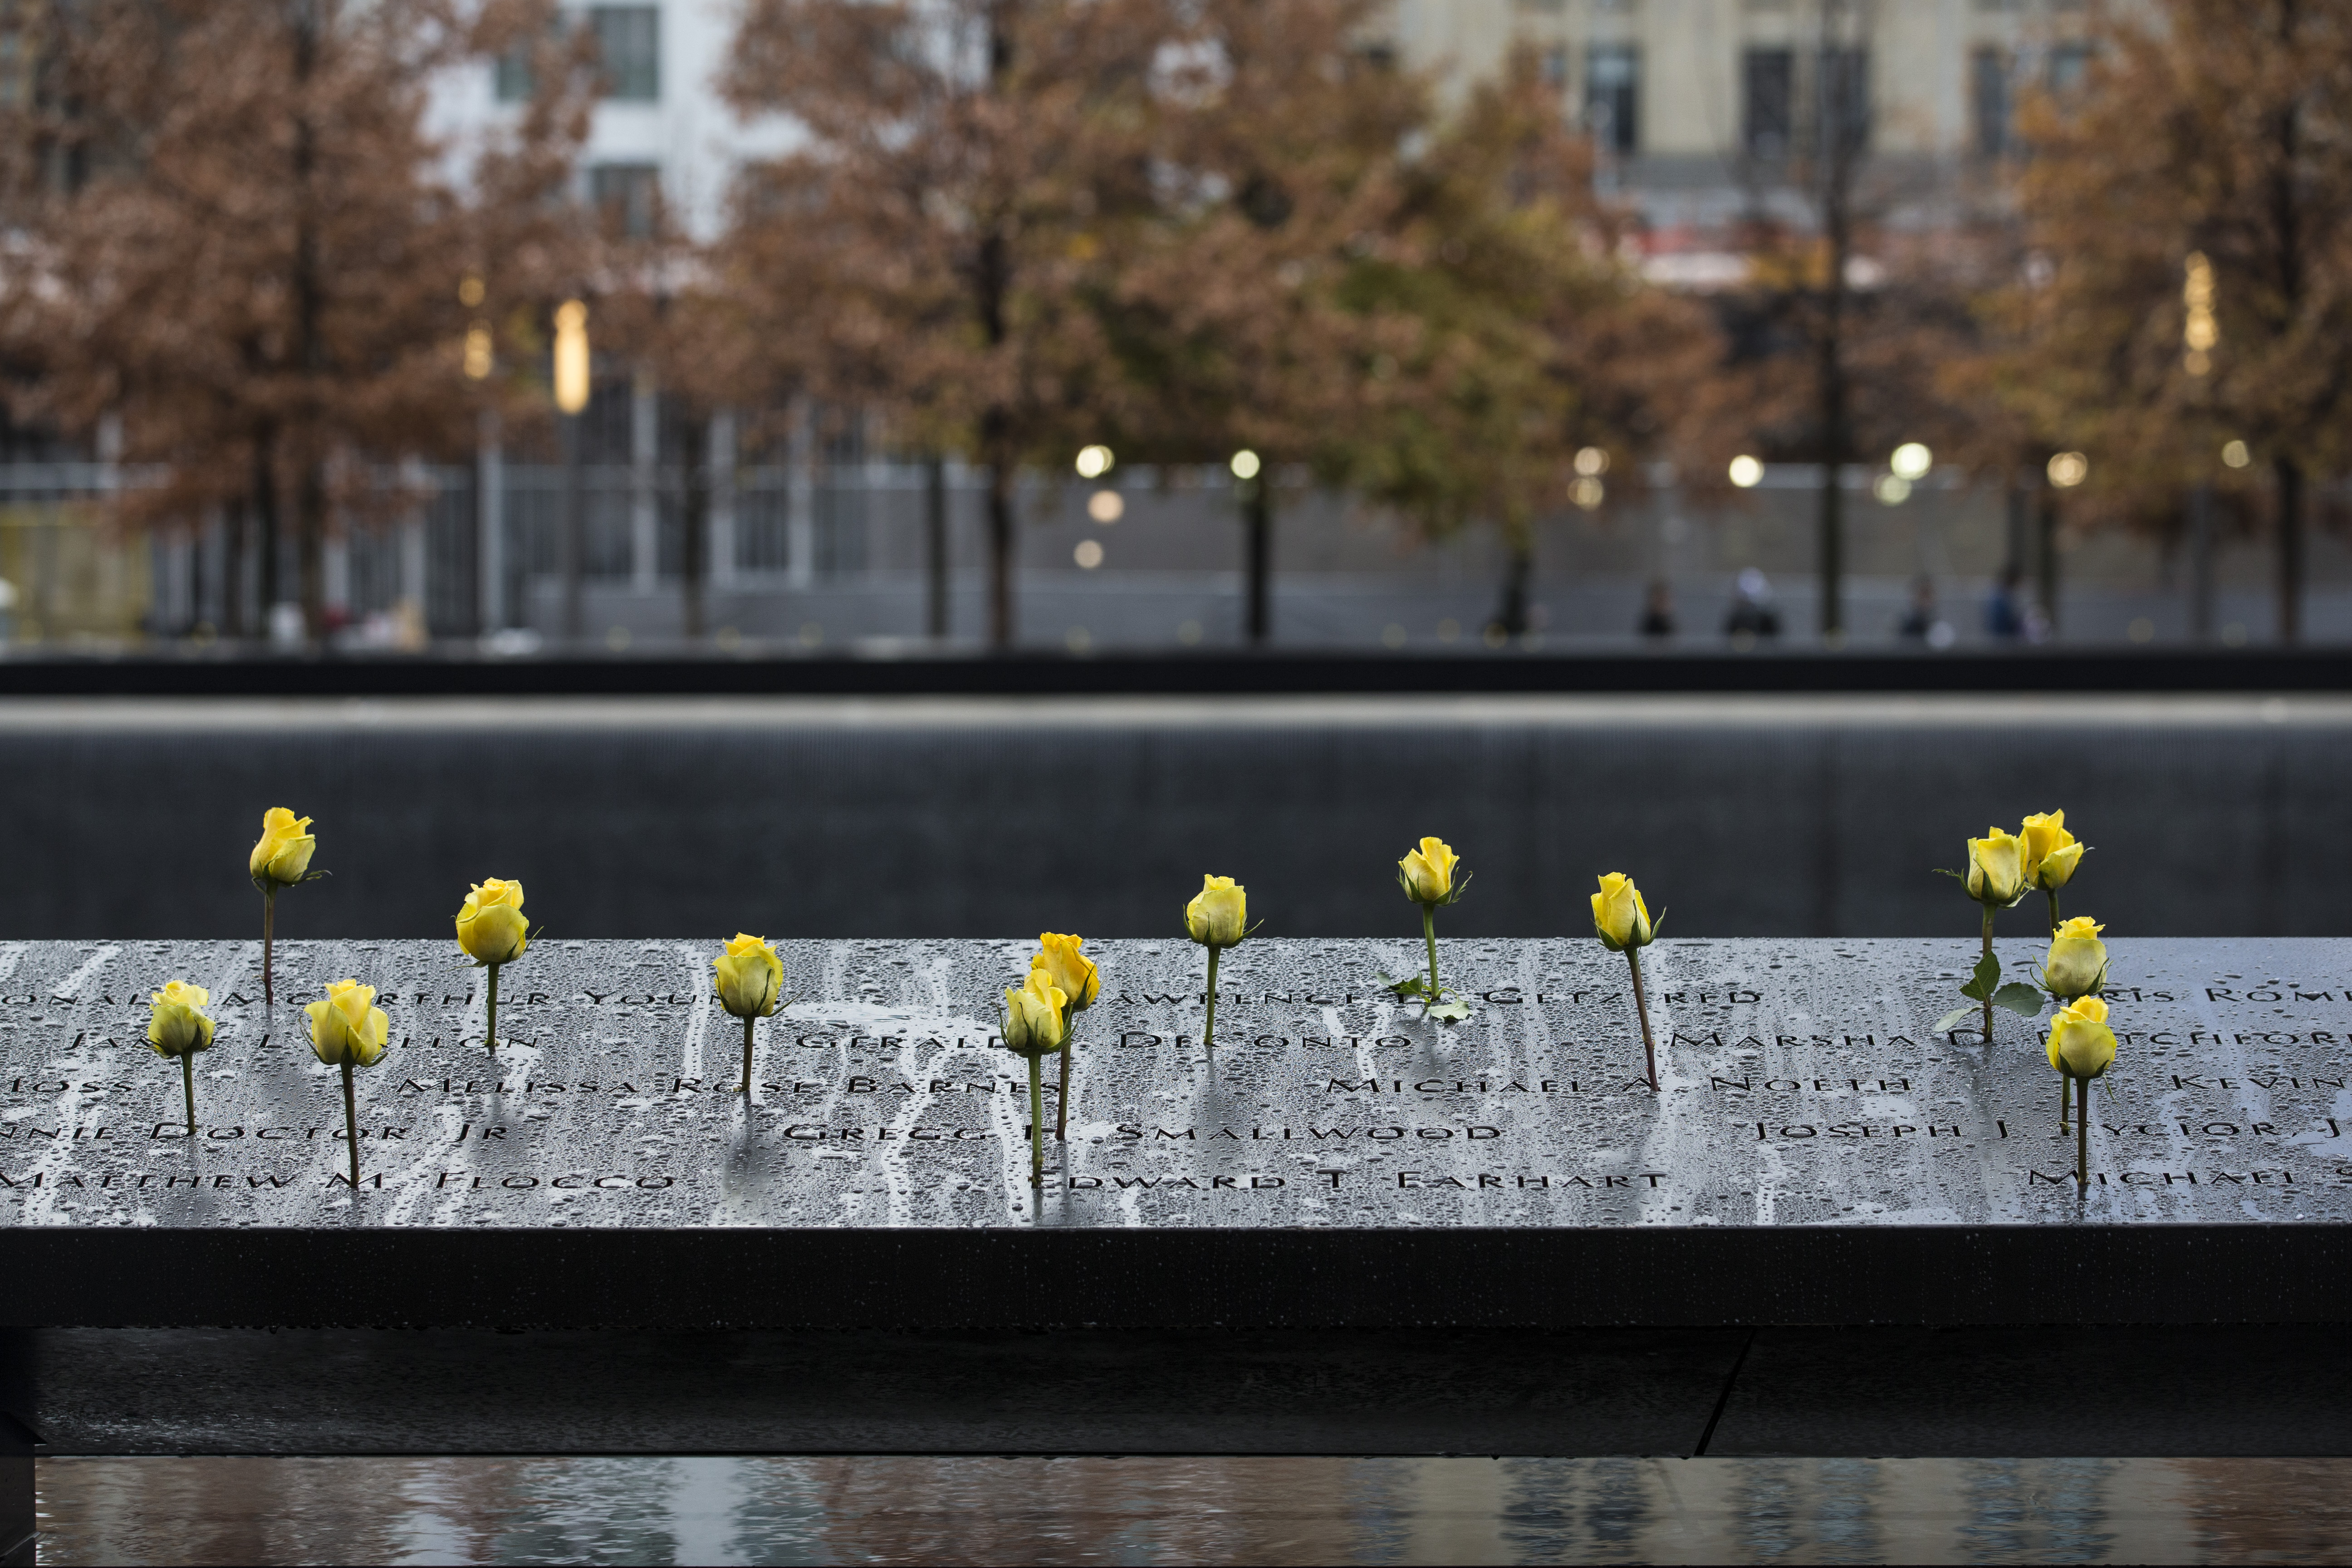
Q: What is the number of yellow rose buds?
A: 14